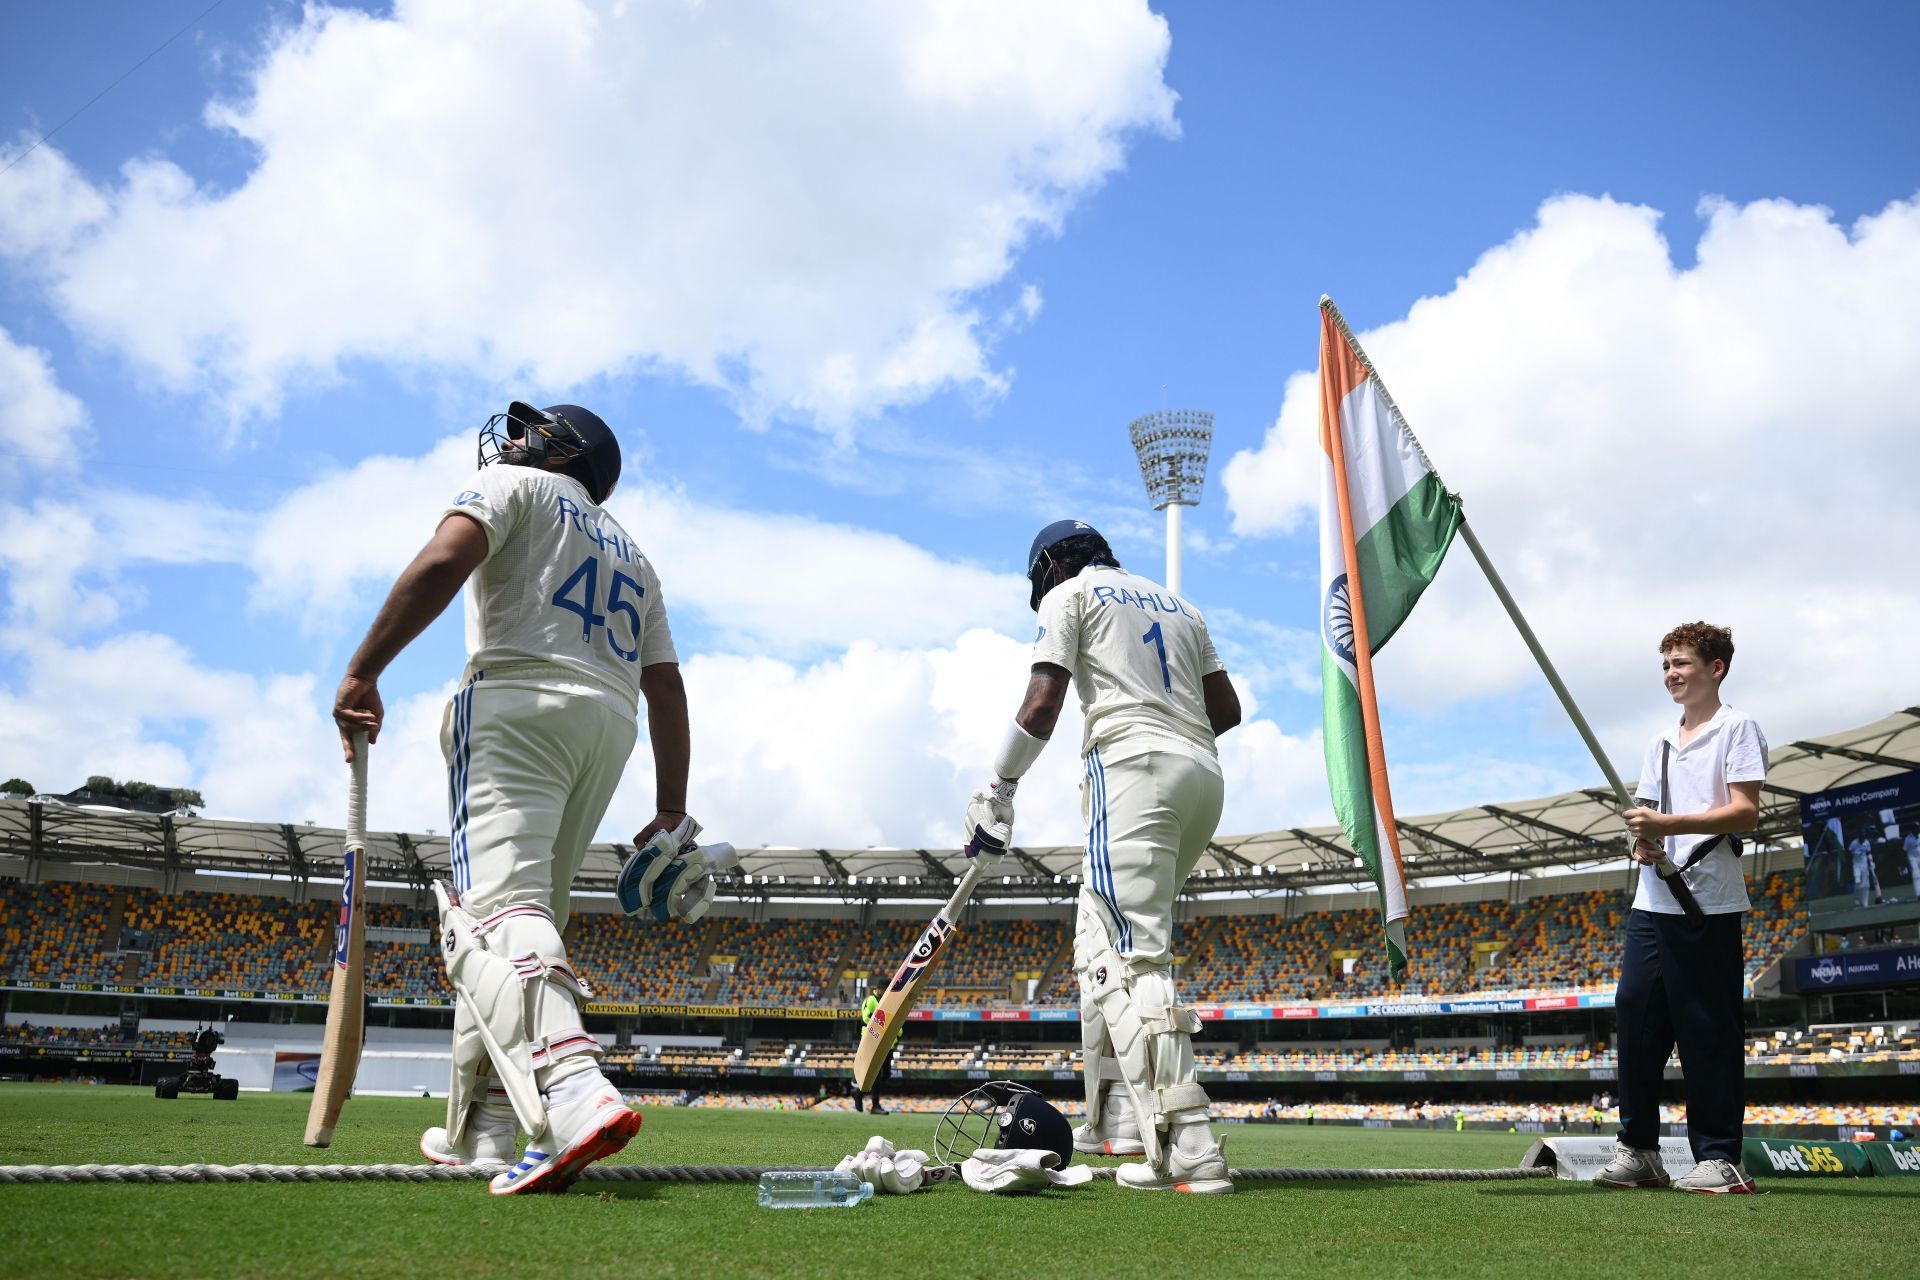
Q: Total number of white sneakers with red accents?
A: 6